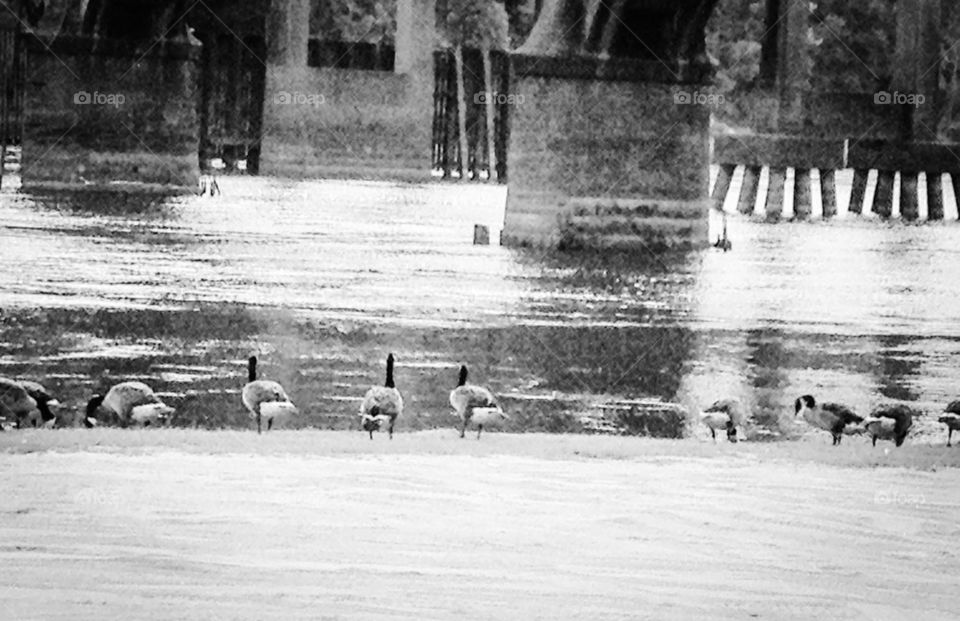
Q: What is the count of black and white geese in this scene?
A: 10